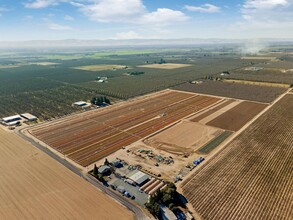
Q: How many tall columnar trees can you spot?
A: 2